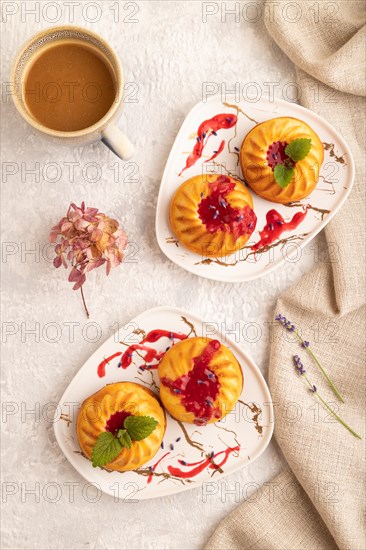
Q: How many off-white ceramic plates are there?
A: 2